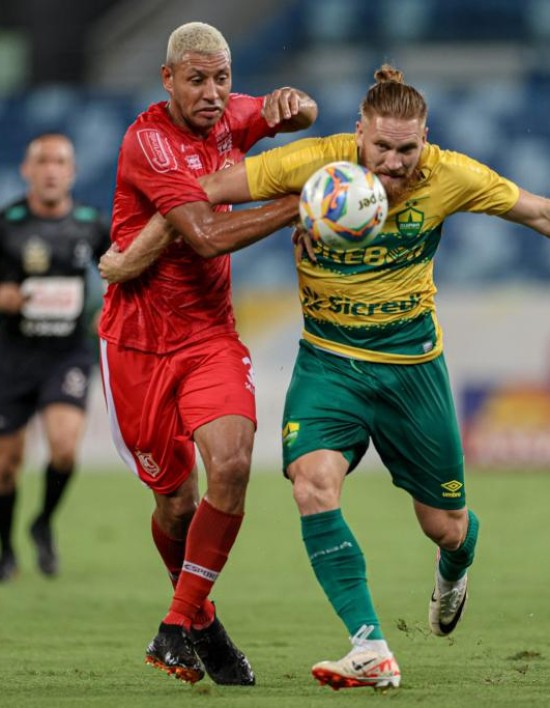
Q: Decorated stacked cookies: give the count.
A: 0